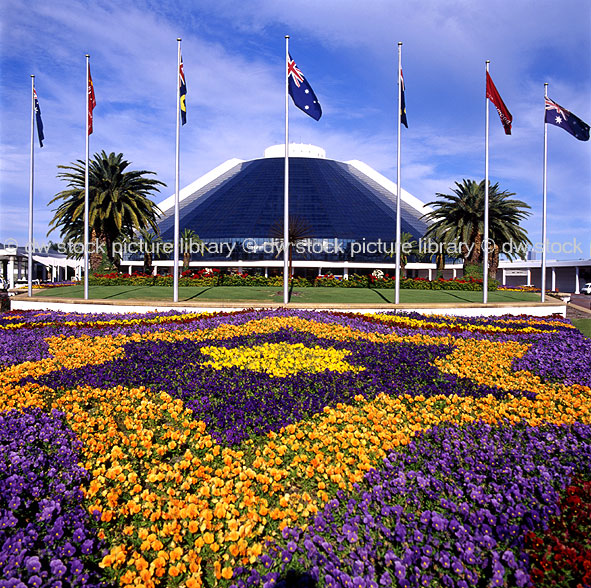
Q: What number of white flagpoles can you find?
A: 7